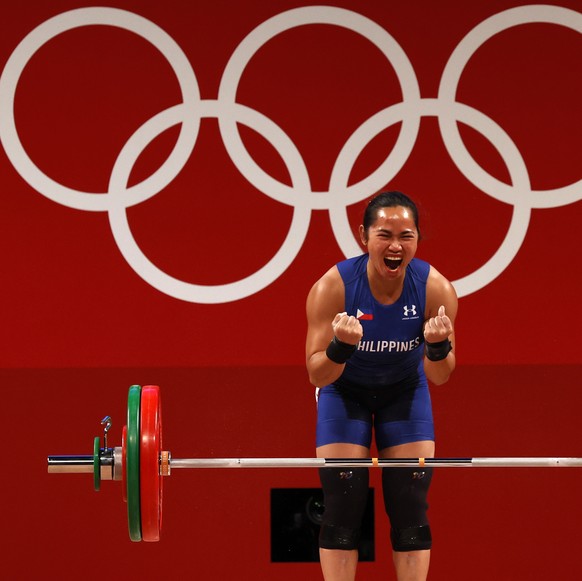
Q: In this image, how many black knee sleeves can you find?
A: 2